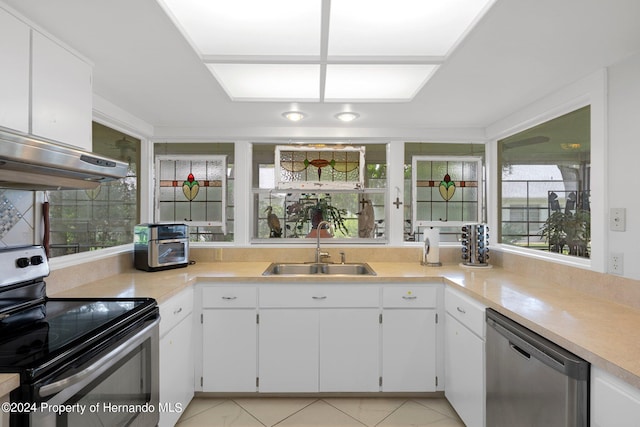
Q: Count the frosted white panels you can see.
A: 4